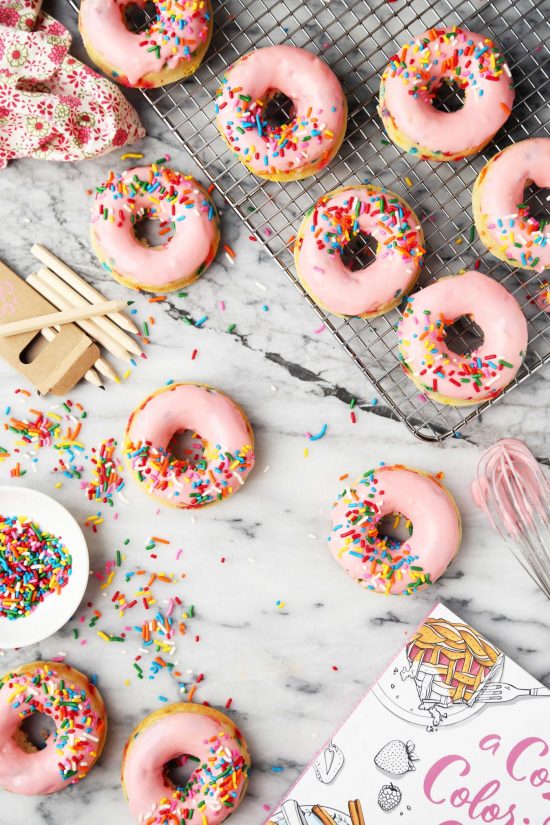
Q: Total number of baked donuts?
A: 11